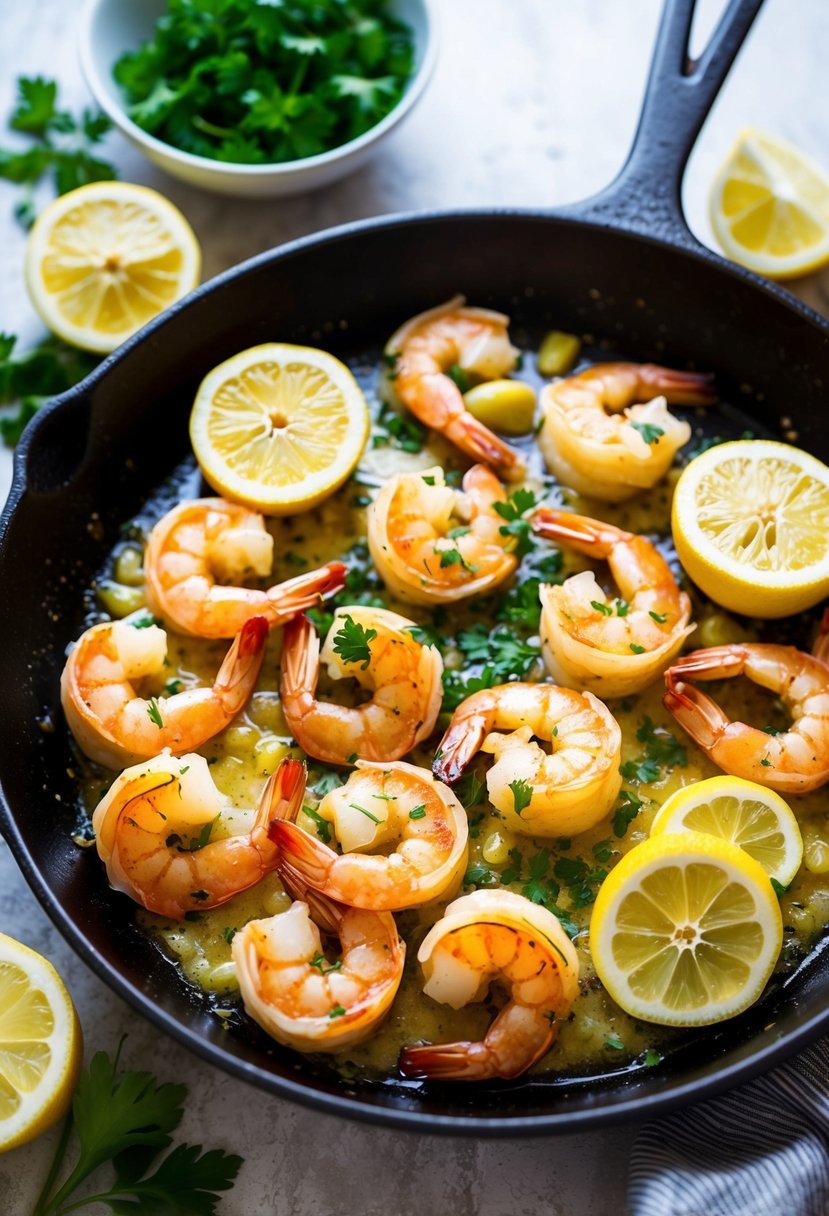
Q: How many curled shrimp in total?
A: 13